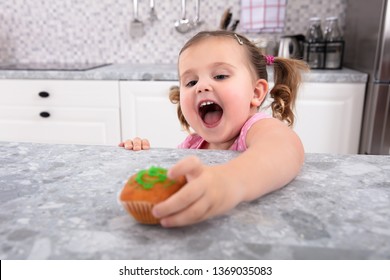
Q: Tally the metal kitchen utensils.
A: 4